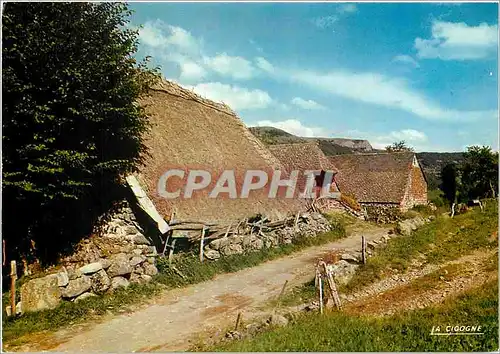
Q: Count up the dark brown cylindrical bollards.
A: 0